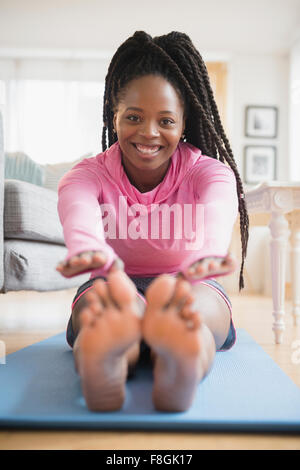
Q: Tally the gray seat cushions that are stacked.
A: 2